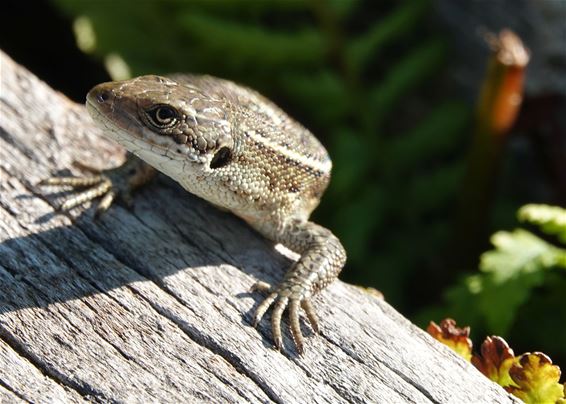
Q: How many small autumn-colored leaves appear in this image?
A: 3